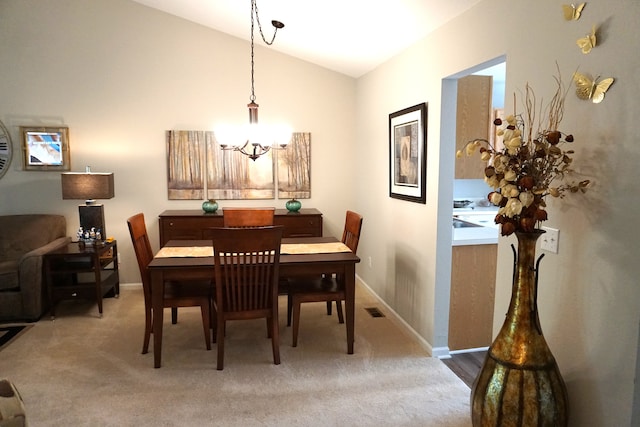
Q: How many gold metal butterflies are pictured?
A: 3